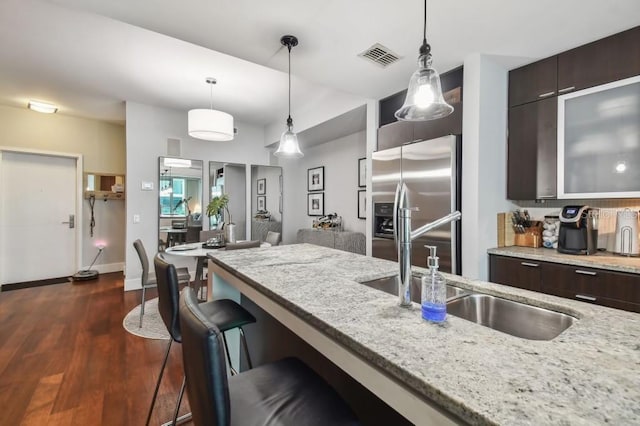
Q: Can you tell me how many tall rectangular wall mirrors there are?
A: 3